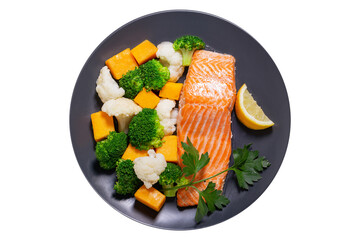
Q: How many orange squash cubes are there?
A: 8